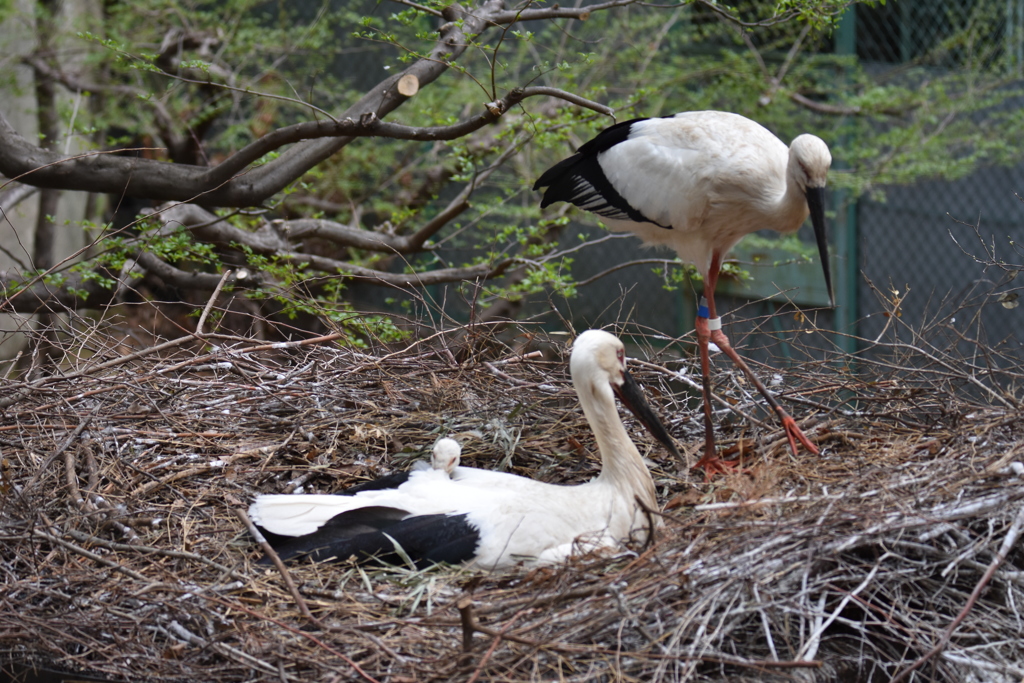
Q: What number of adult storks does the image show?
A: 2